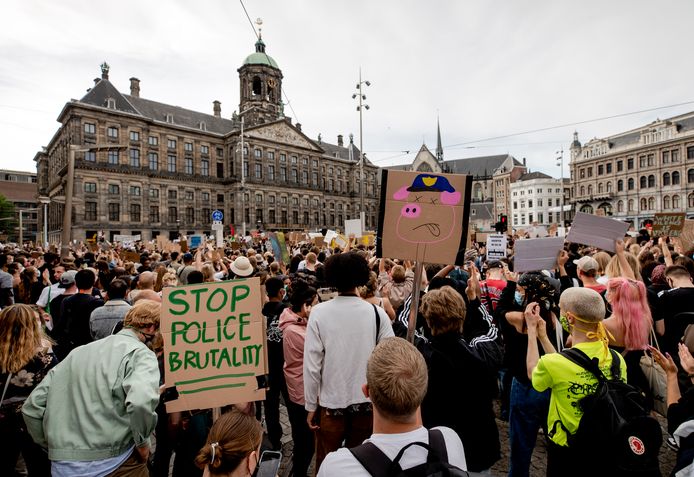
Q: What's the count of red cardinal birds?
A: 0